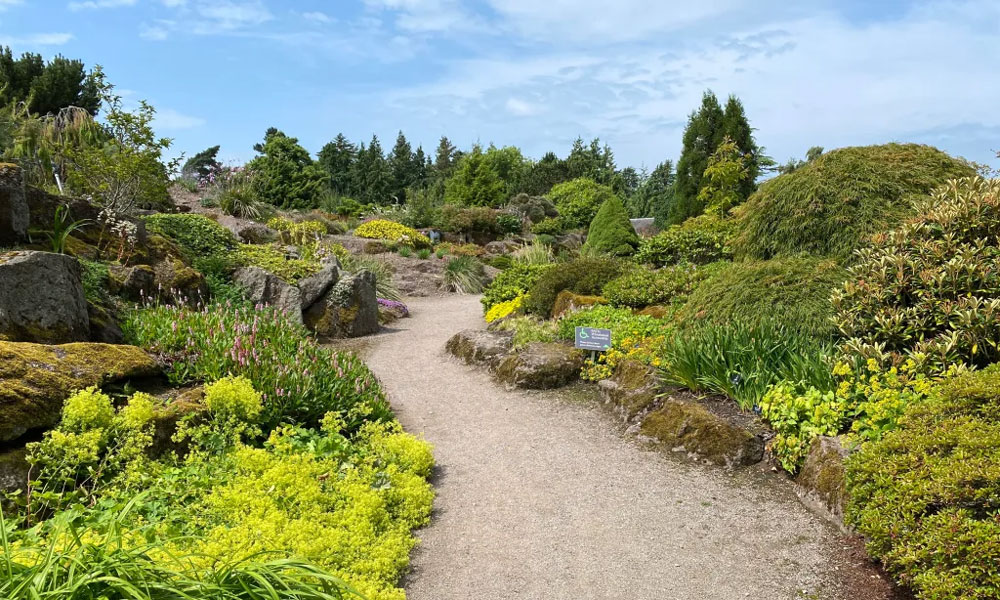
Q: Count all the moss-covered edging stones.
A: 5